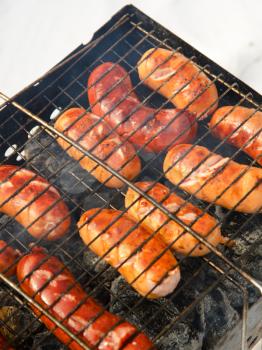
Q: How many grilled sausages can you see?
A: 10